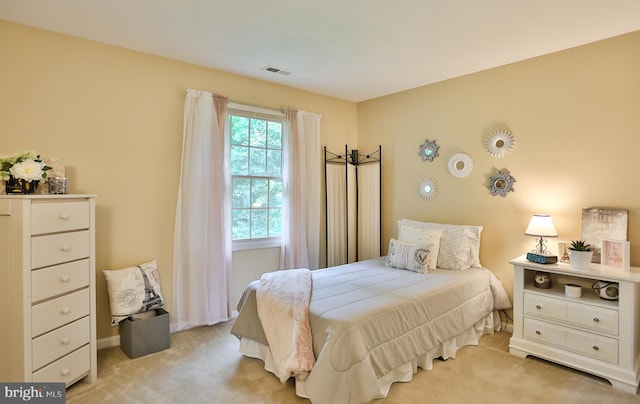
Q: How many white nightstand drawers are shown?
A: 2